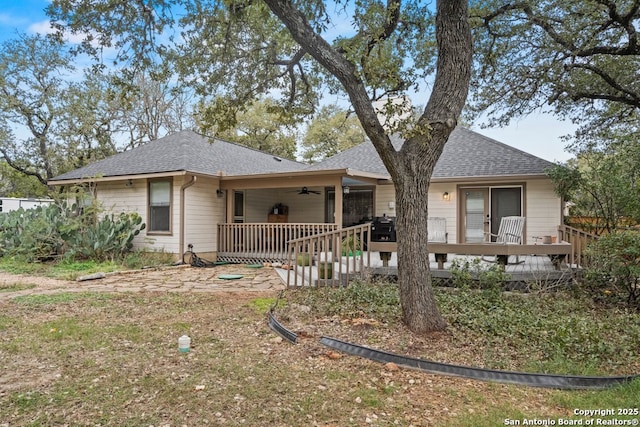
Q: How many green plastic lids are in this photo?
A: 3